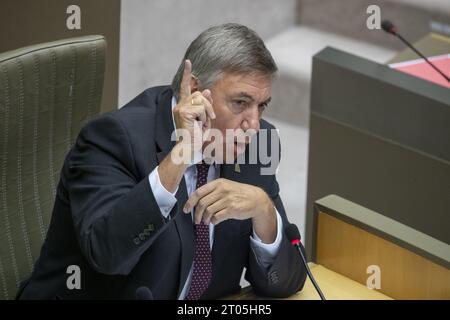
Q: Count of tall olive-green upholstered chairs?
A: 1